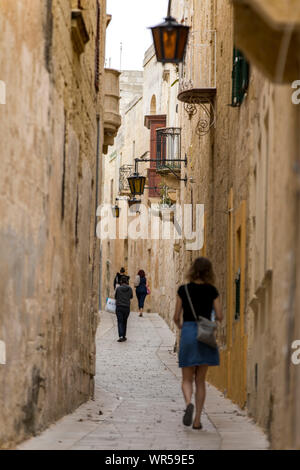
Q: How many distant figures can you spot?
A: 3